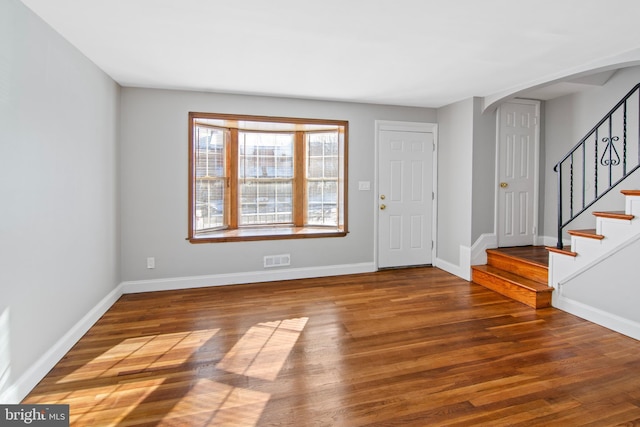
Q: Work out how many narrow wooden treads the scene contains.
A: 4